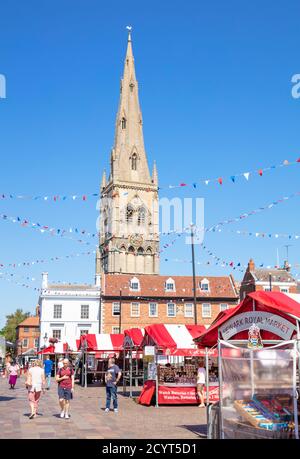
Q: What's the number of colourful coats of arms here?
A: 1